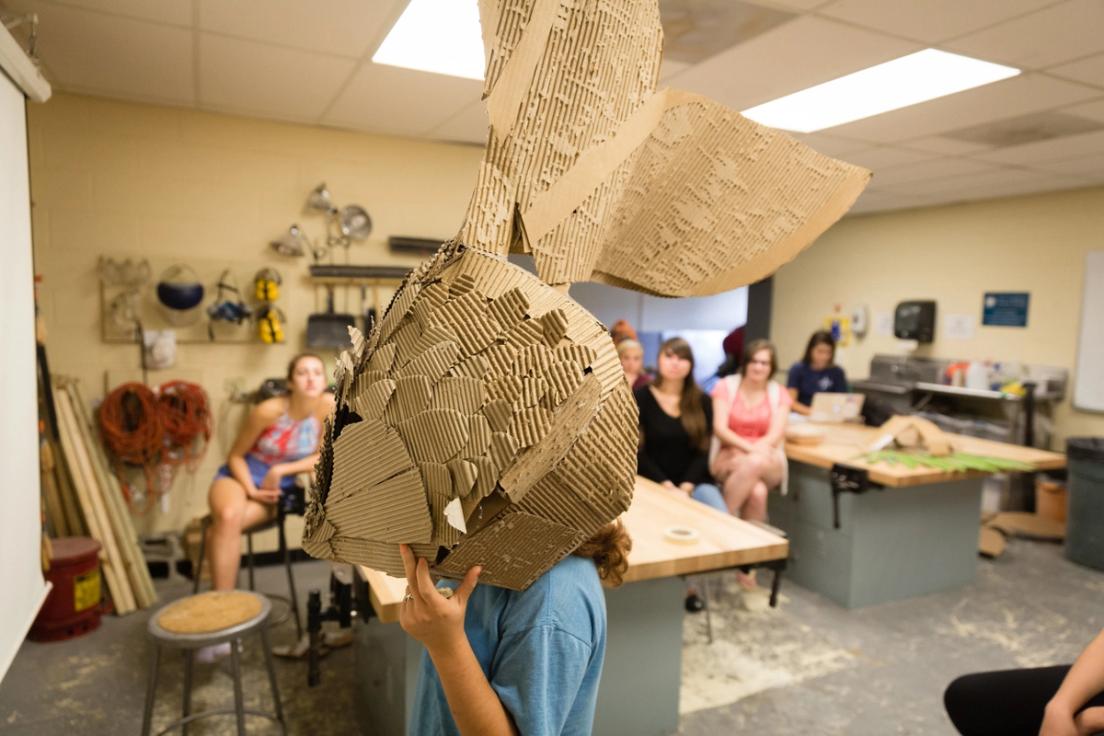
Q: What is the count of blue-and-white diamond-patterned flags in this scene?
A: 0